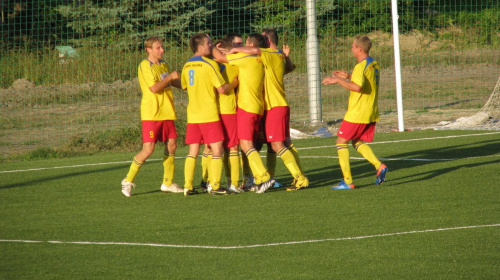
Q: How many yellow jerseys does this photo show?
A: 6